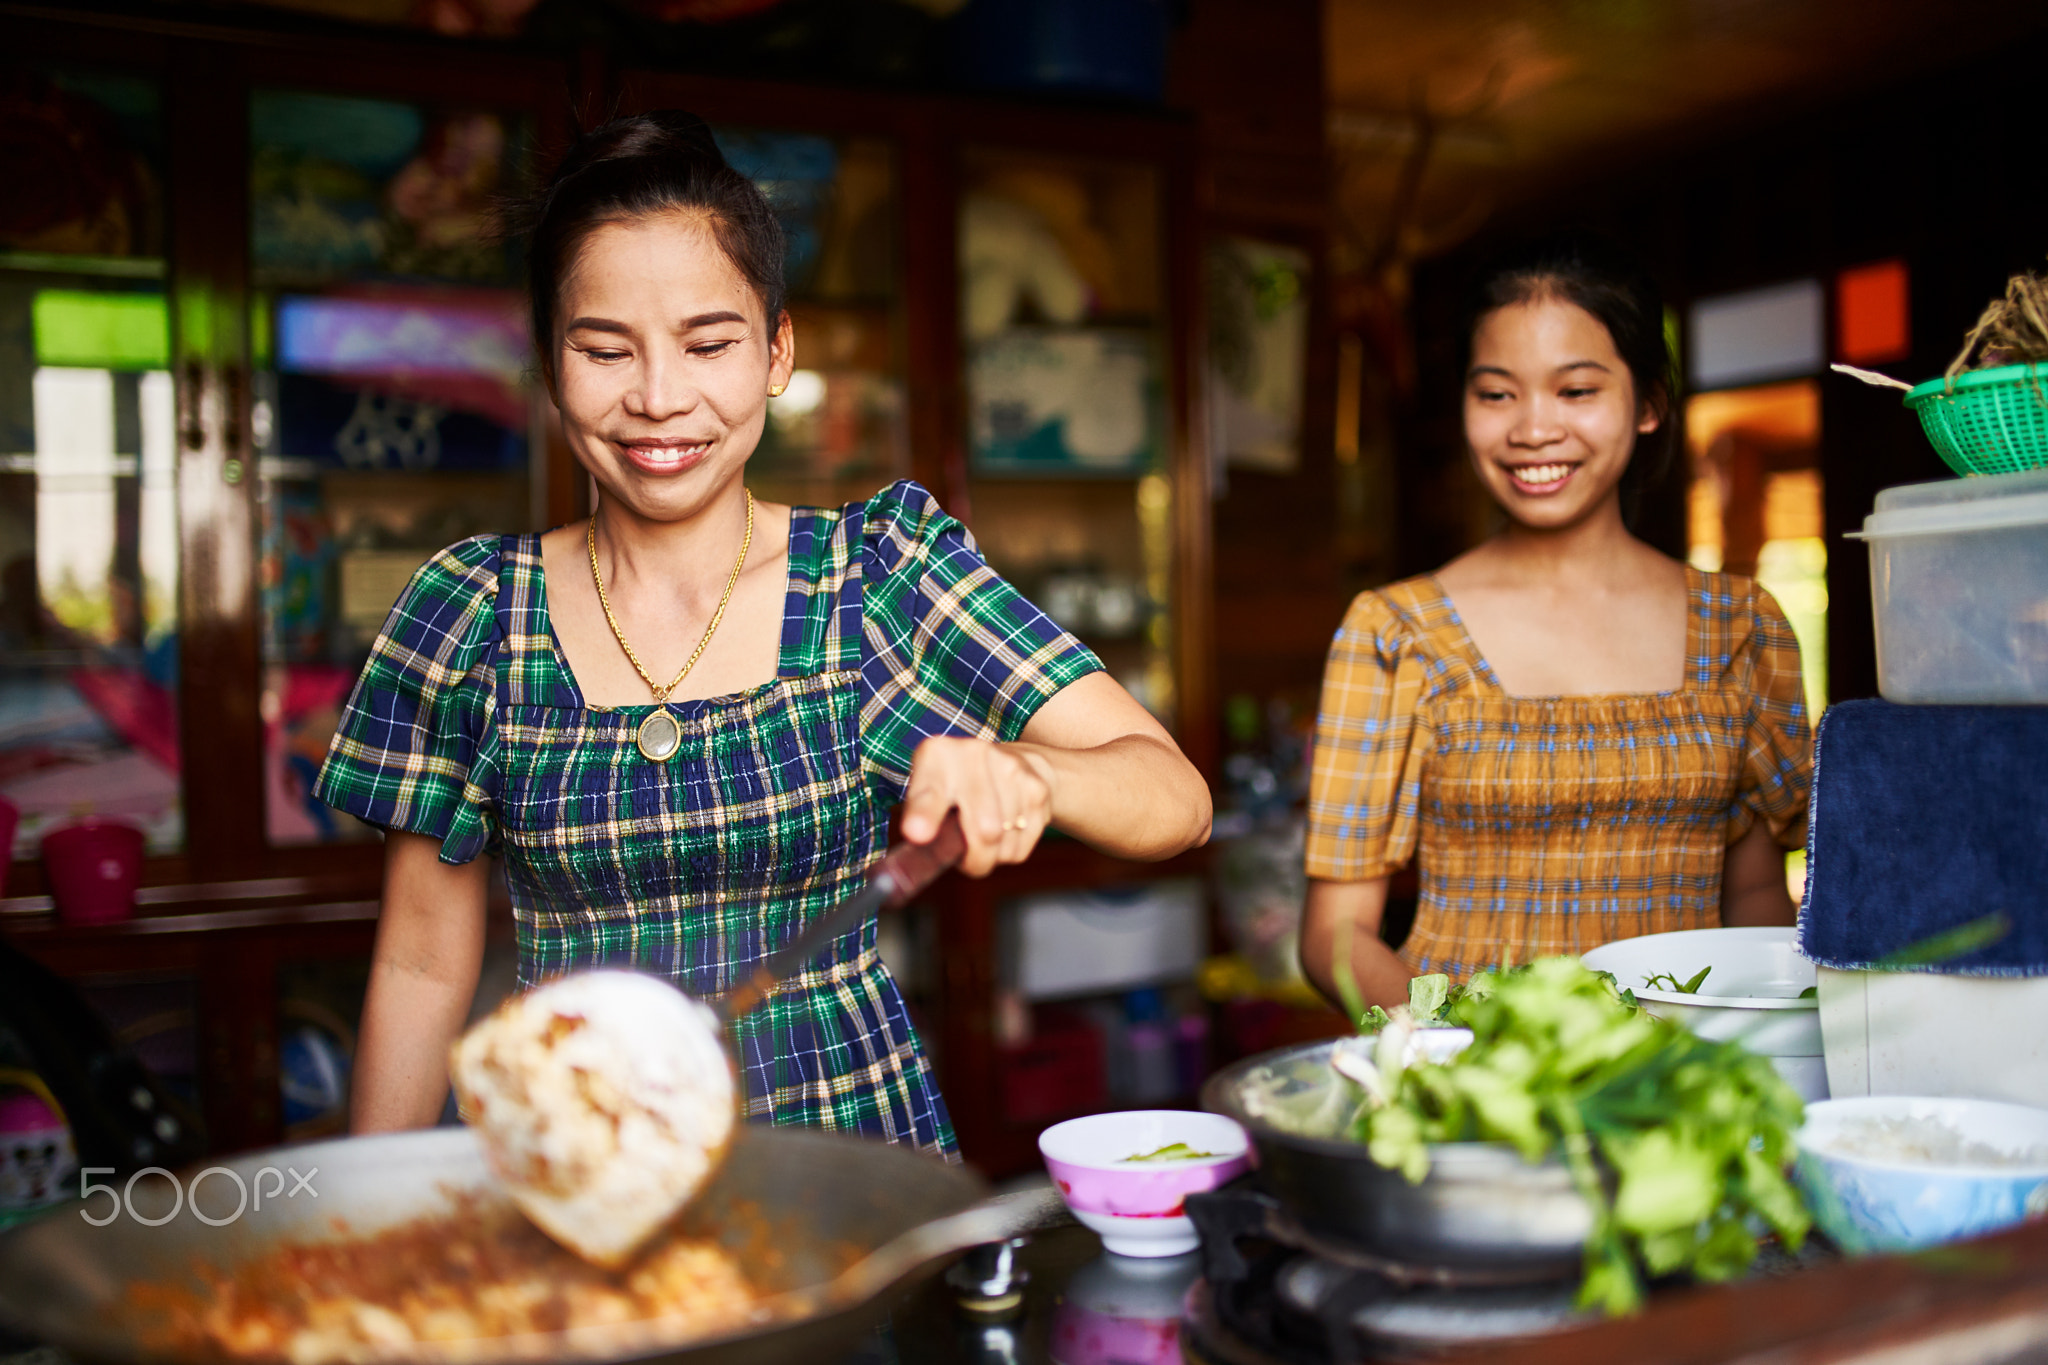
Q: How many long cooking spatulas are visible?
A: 1